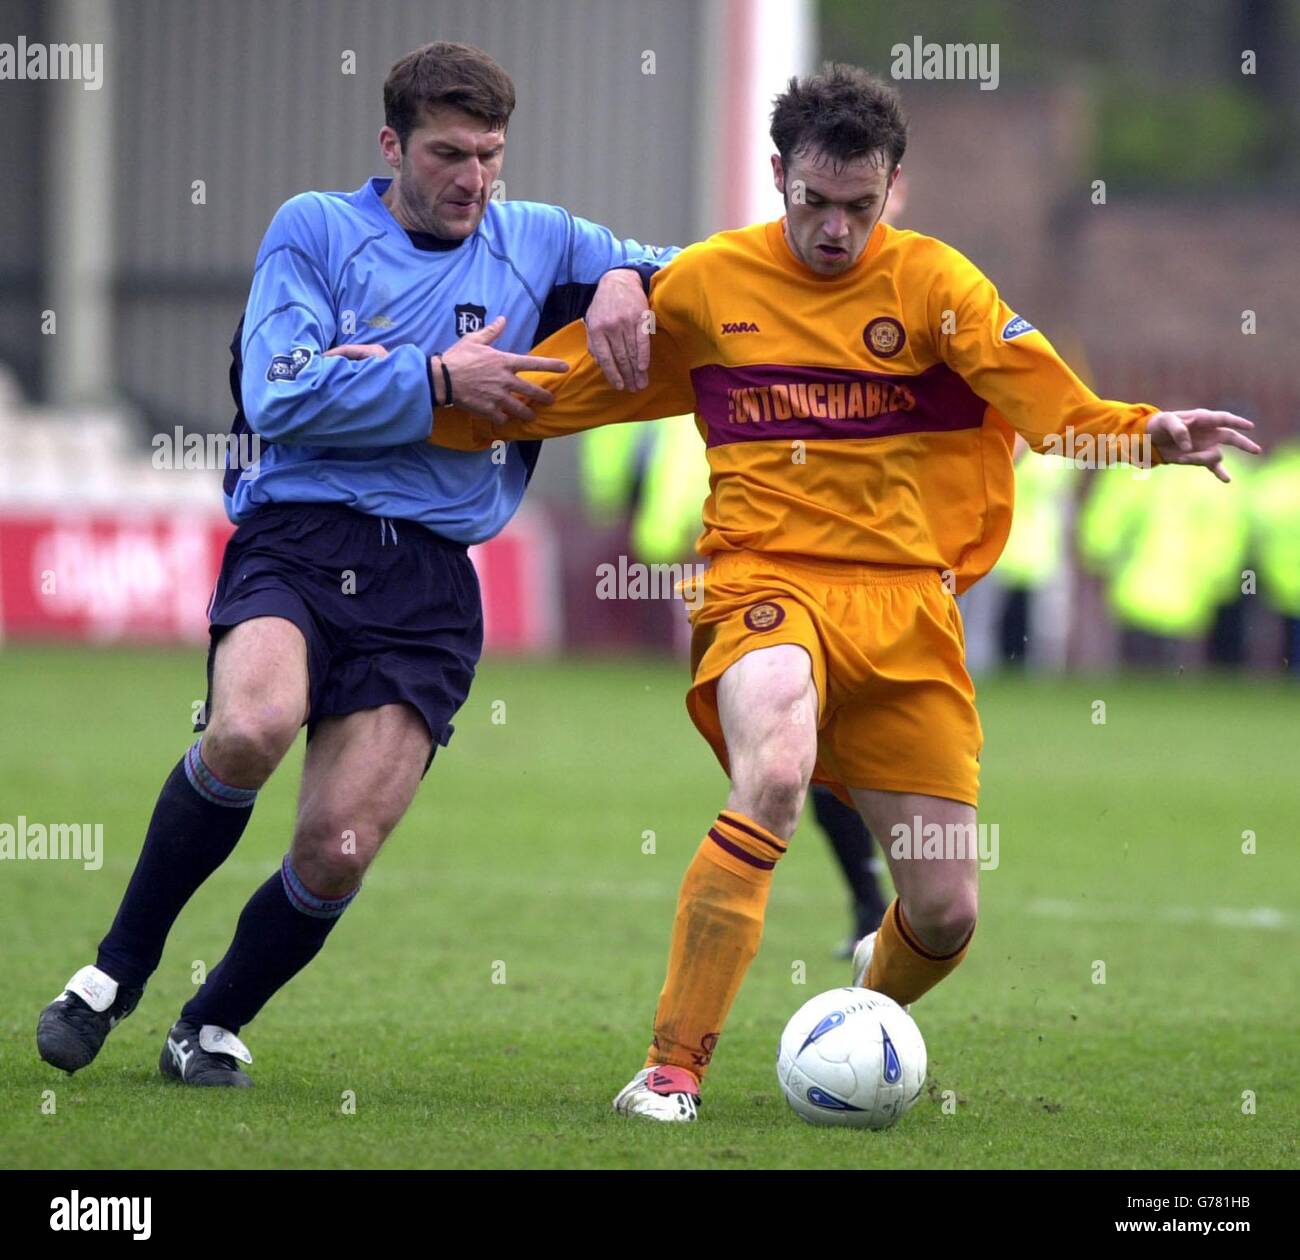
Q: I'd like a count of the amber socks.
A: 2